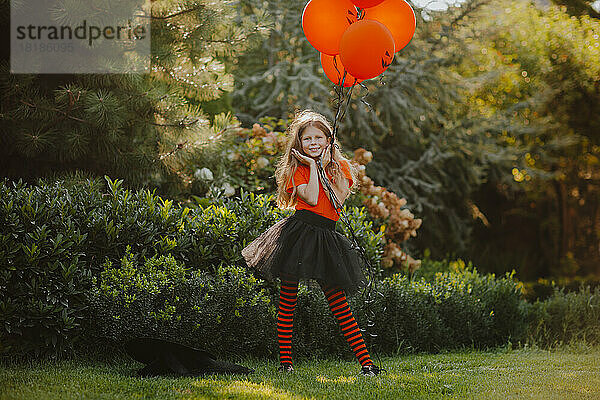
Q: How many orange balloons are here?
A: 5